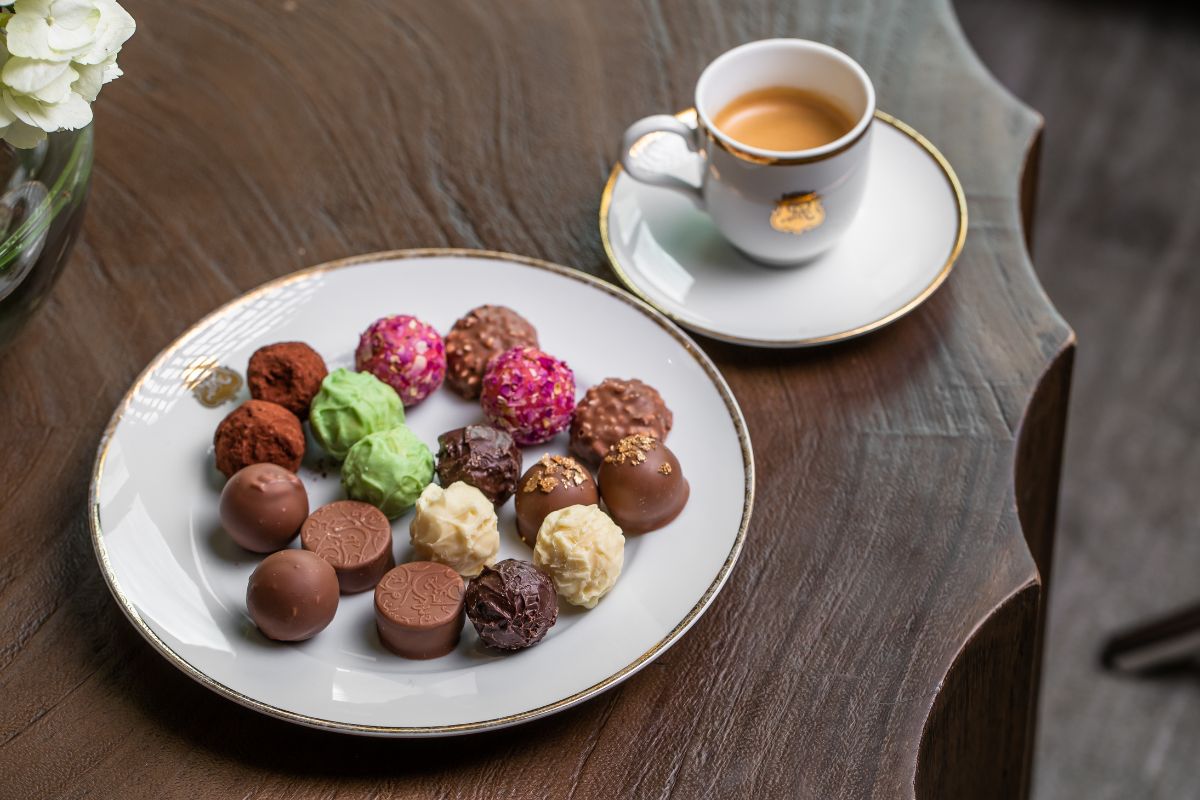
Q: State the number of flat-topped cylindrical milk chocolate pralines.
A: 2